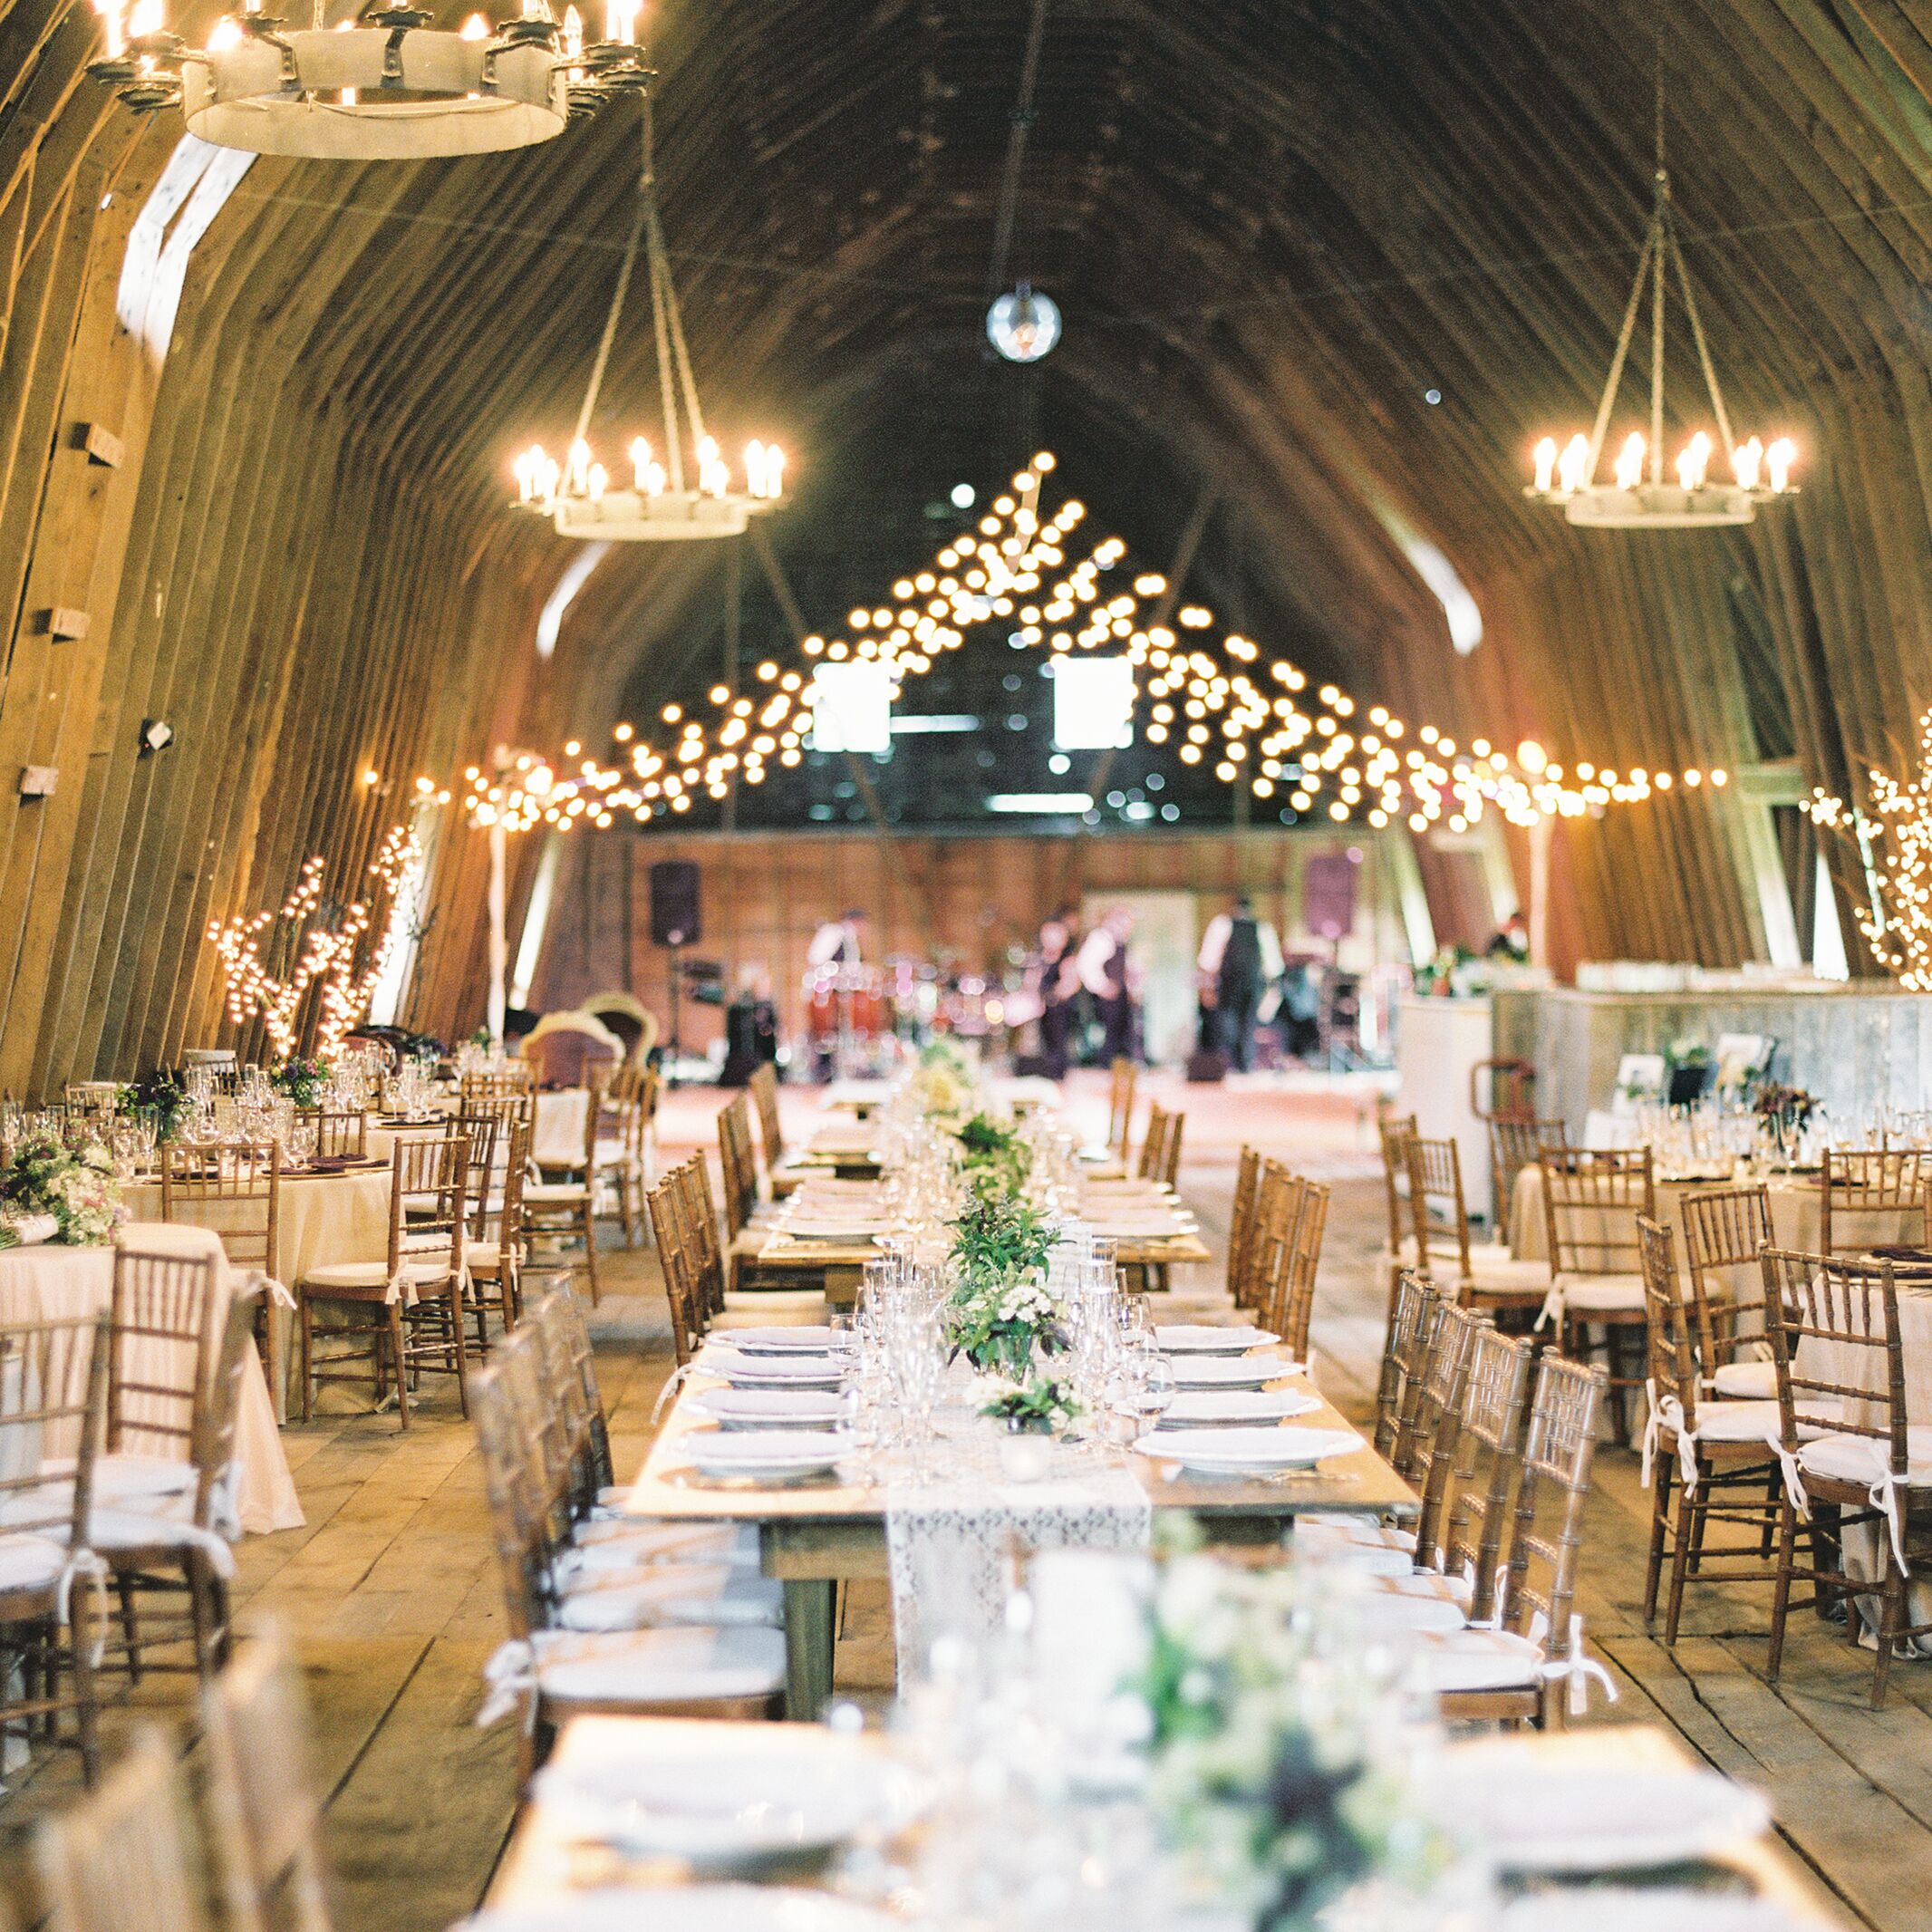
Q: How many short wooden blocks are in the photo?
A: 3